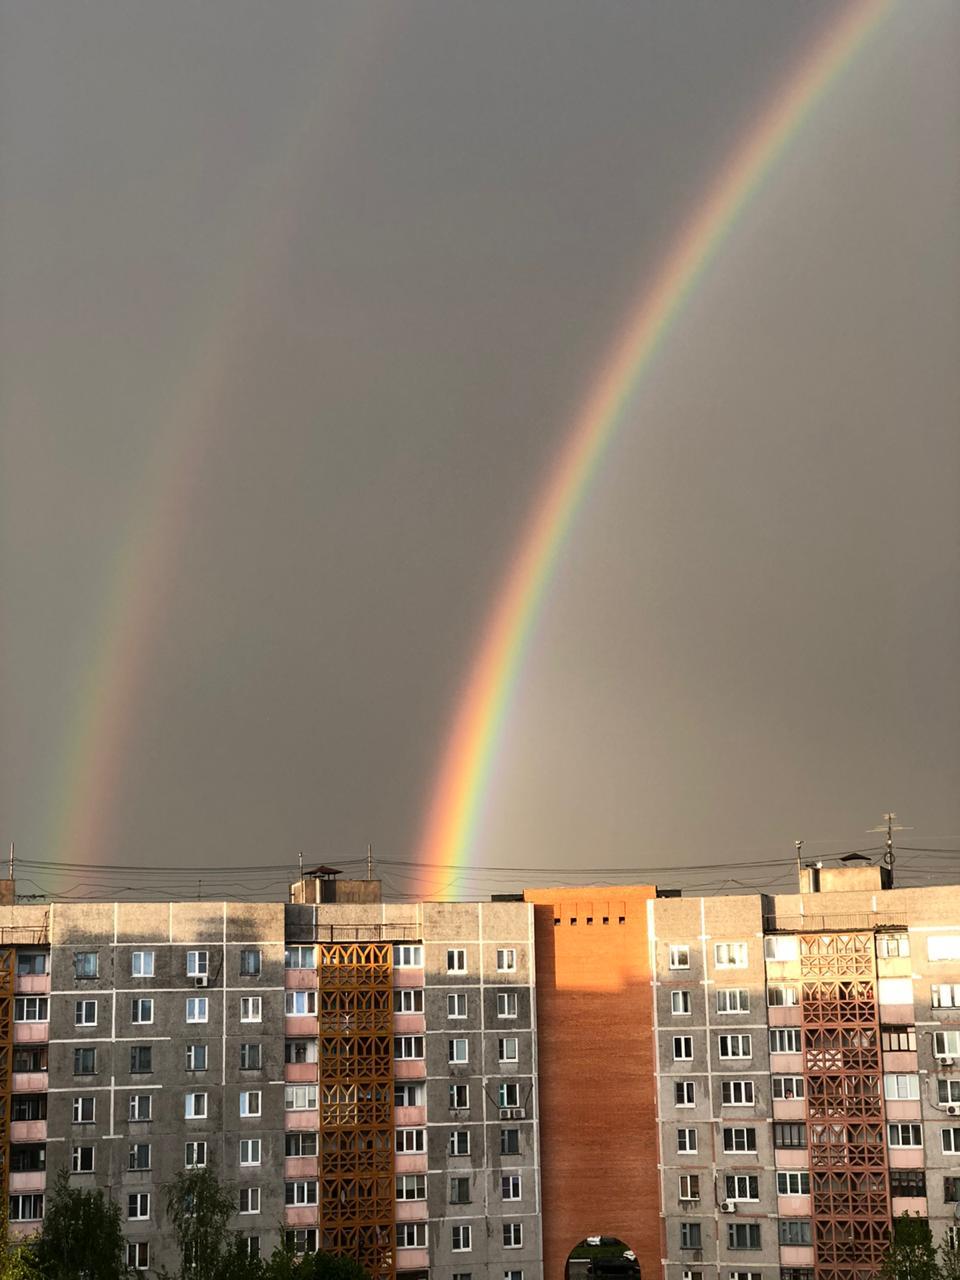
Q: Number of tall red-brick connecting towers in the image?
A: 1